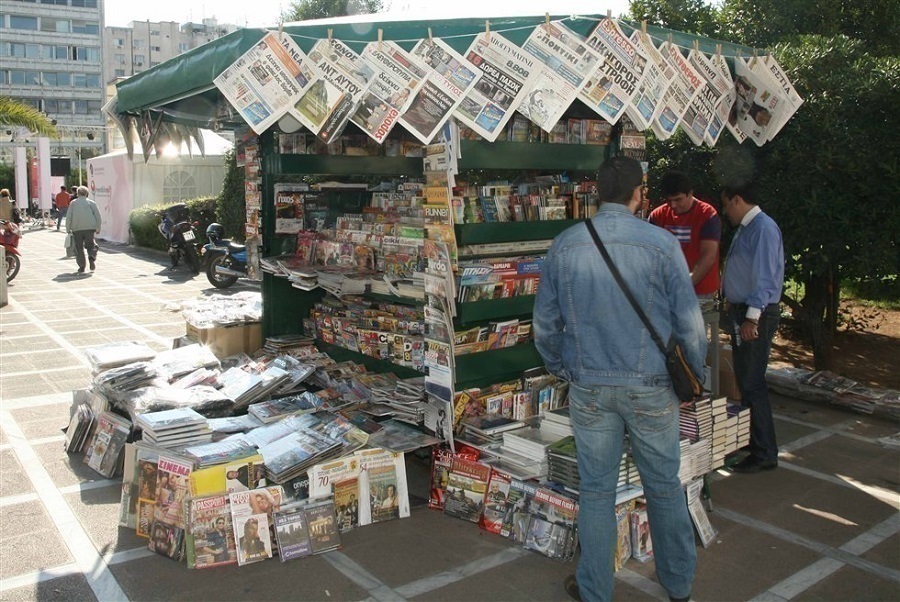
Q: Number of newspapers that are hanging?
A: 14